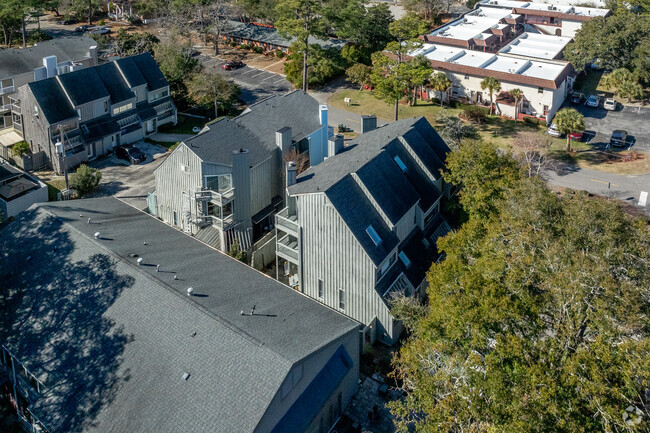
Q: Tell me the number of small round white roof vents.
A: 3